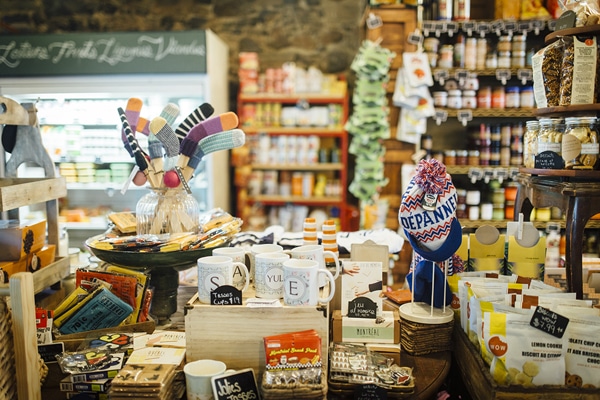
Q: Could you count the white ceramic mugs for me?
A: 7